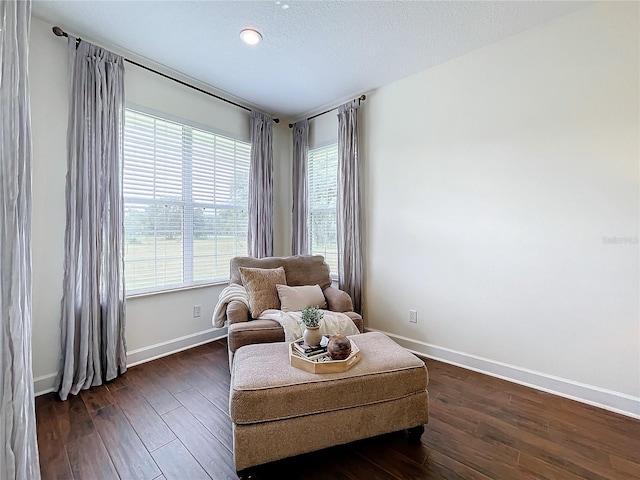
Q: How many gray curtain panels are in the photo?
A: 5